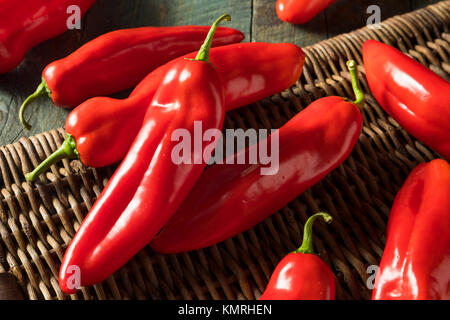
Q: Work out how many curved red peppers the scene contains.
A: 9